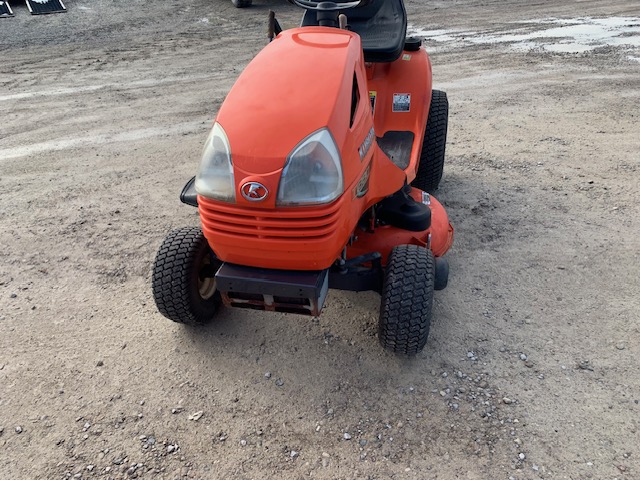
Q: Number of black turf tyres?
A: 3